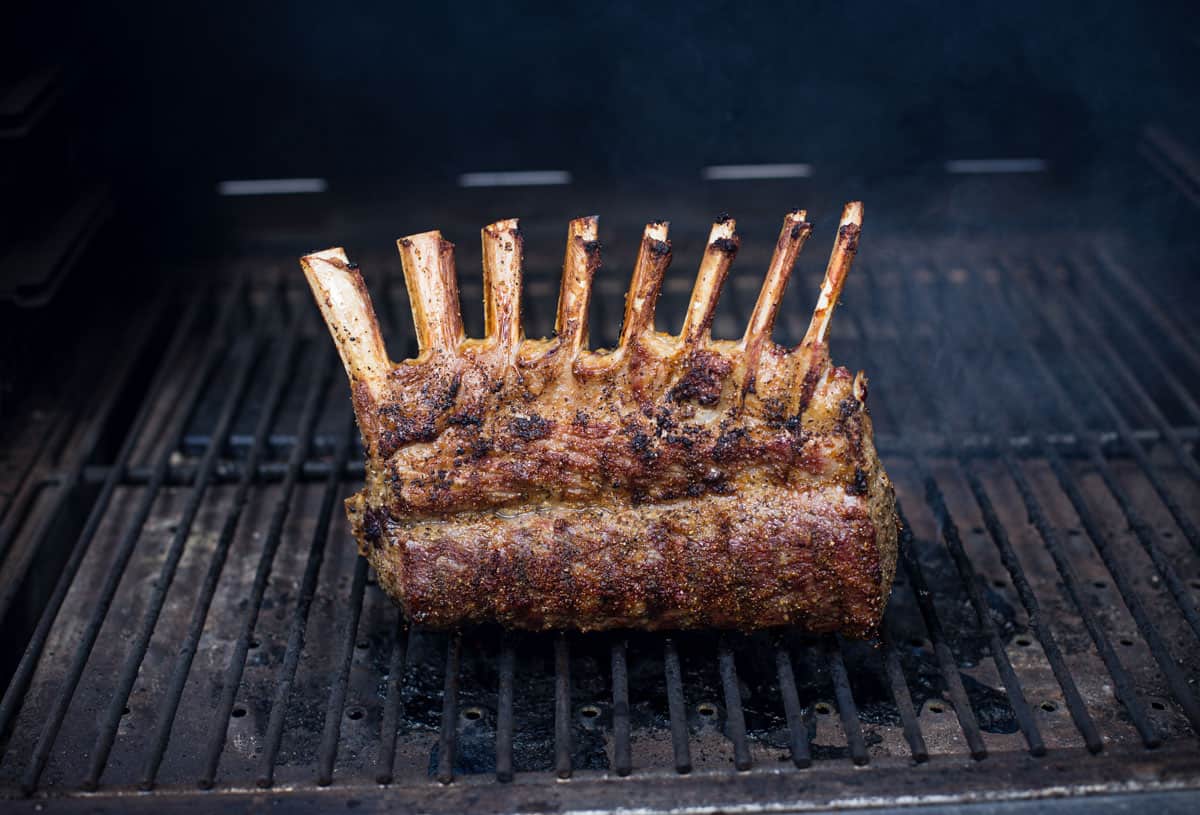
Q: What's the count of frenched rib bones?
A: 8